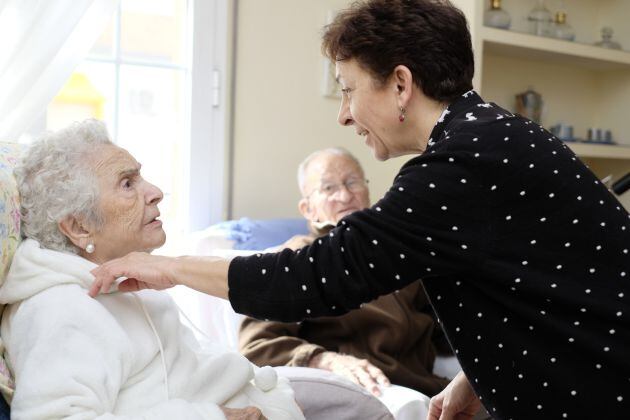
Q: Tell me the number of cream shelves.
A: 2